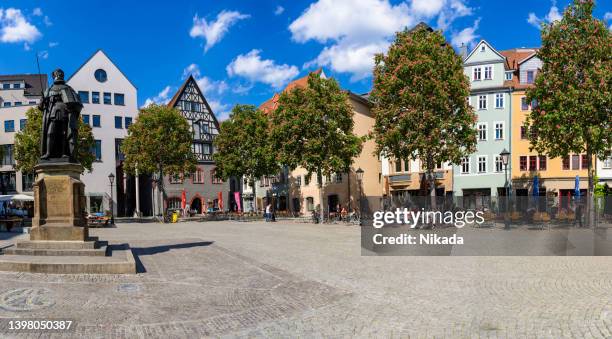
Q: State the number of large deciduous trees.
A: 6